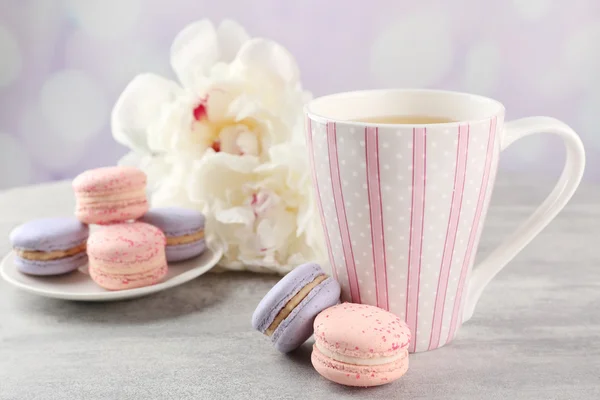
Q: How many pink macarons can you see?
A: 3